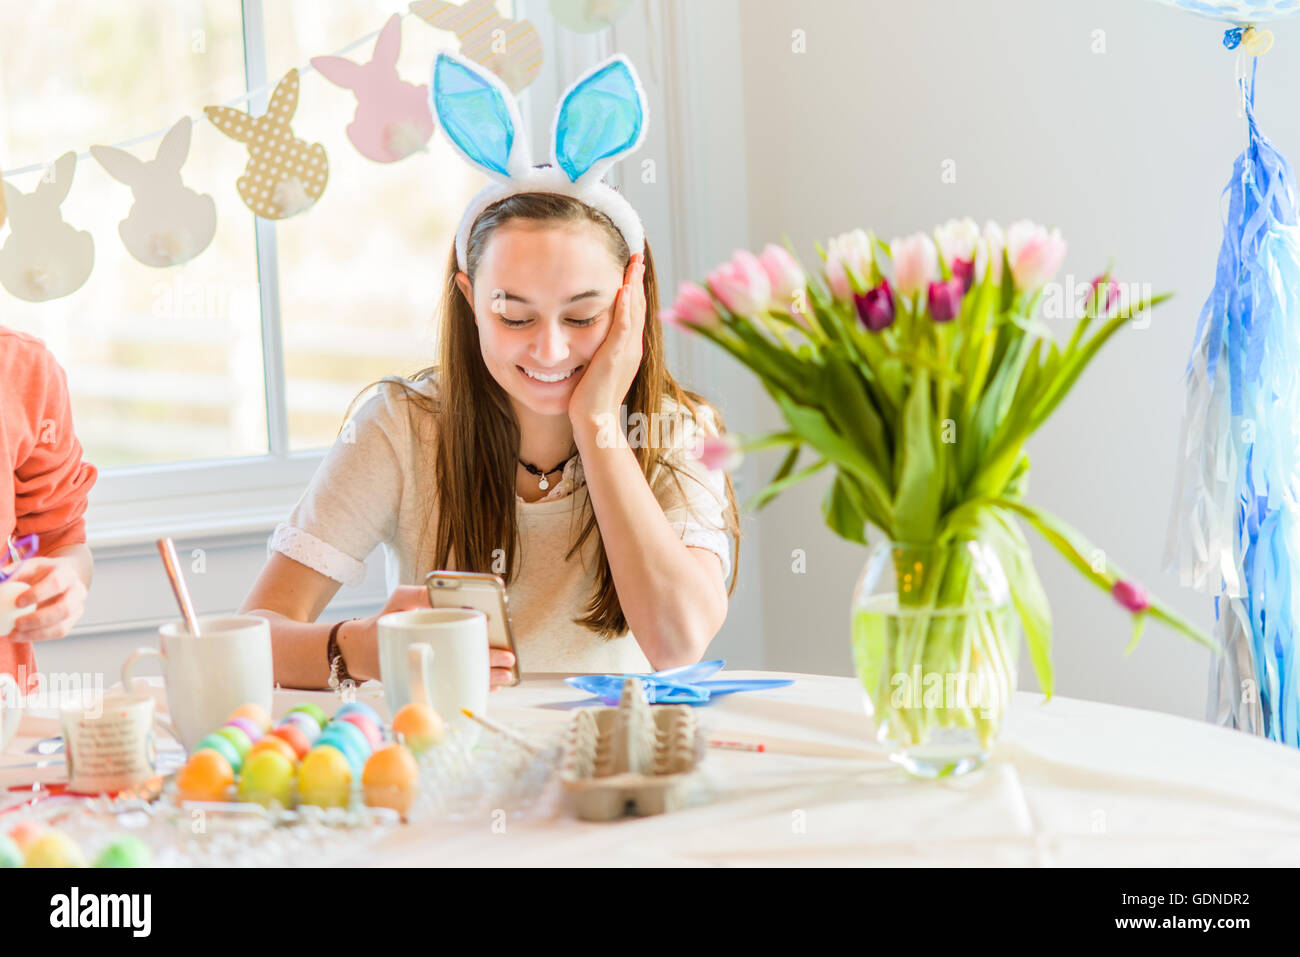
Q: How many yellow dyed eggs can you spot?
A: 3